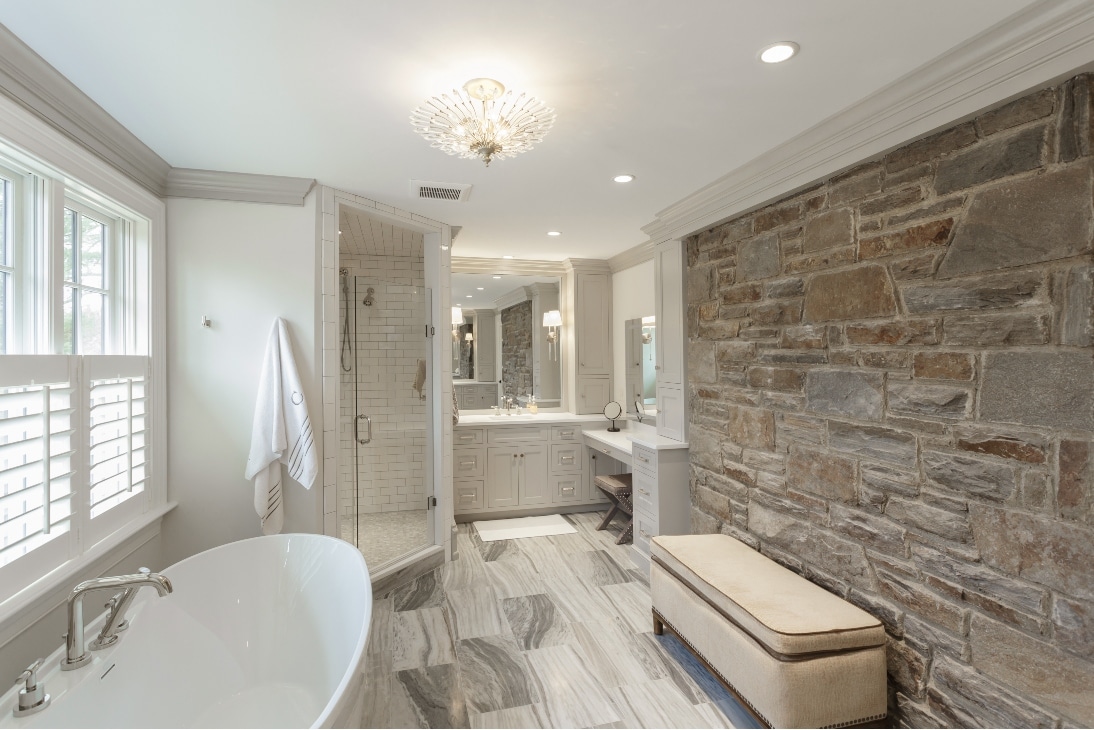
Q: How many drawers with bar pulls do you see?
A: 10